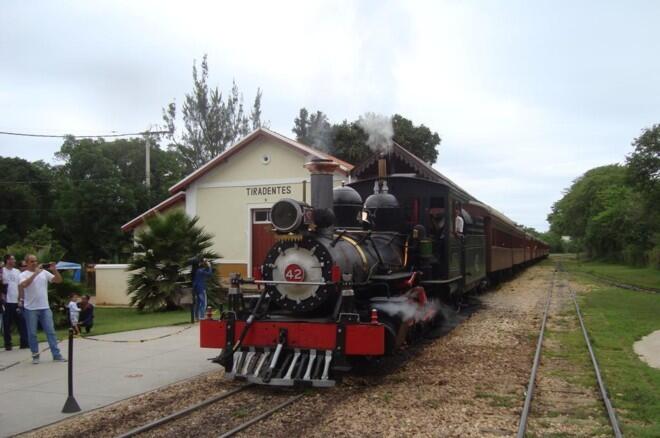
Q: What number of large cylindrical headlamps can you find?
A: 1